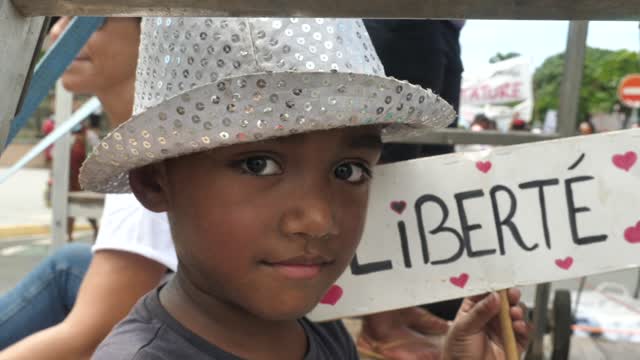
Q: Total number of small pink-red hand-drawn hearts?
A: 7